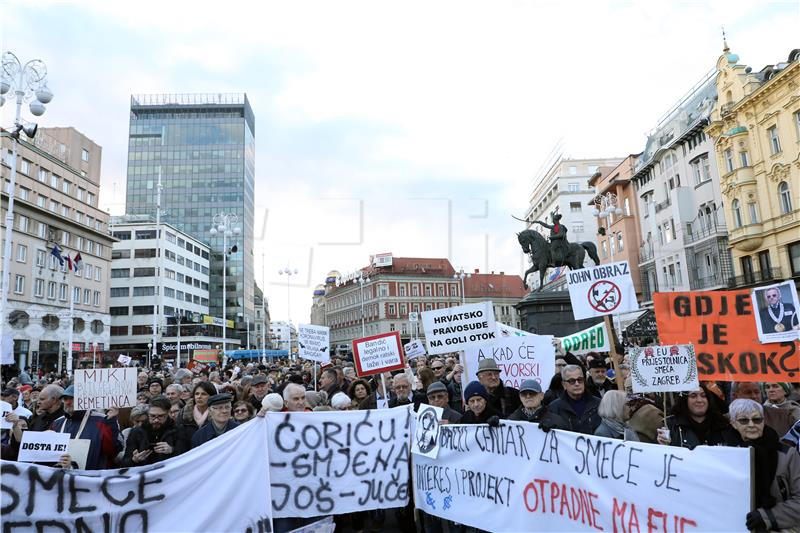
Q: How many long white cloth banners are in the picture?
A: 3